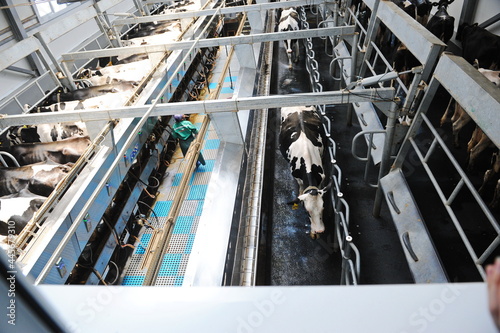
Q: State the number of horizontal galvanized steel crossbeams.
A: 3